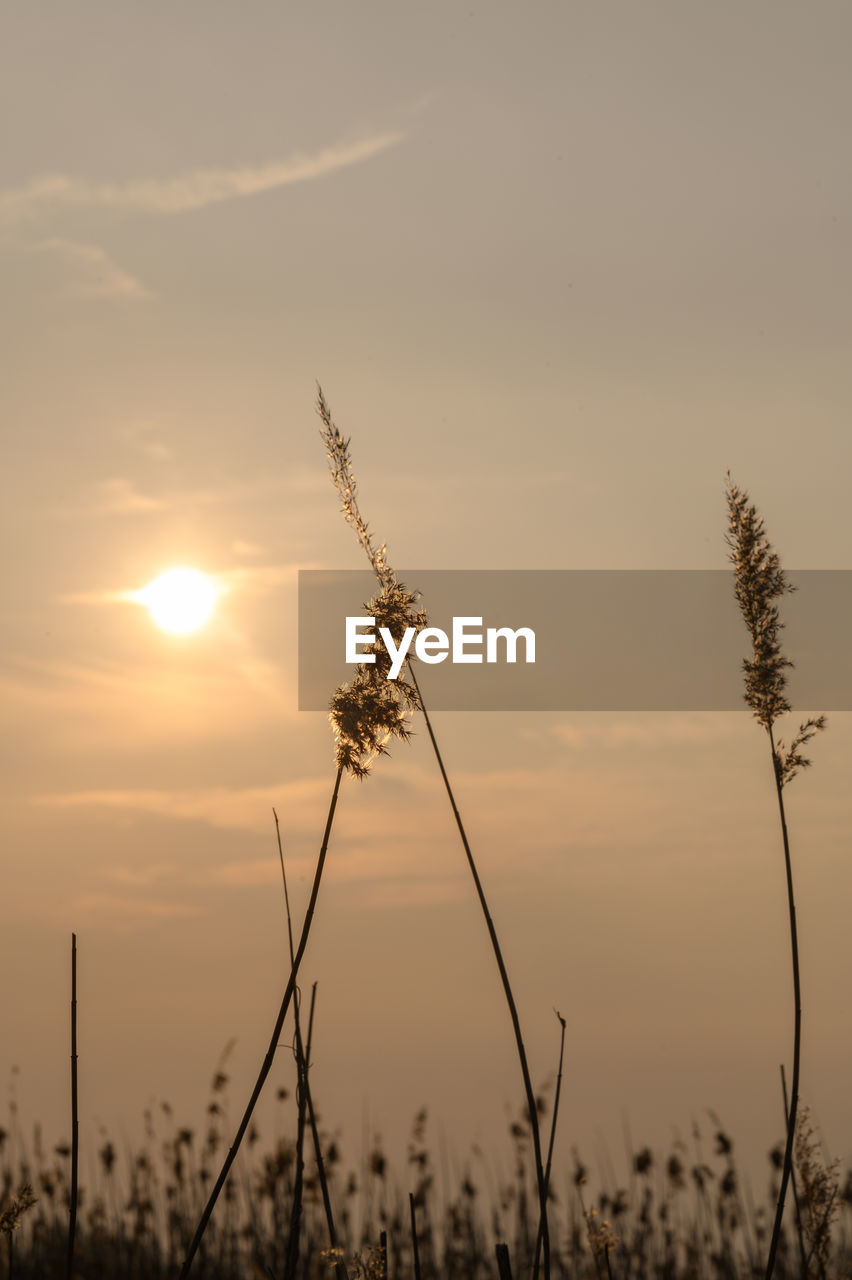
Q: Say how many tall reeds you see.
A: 3